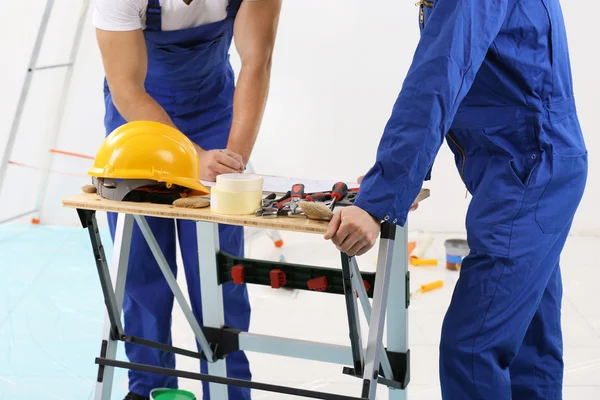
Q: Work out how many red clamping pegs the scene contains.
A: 4